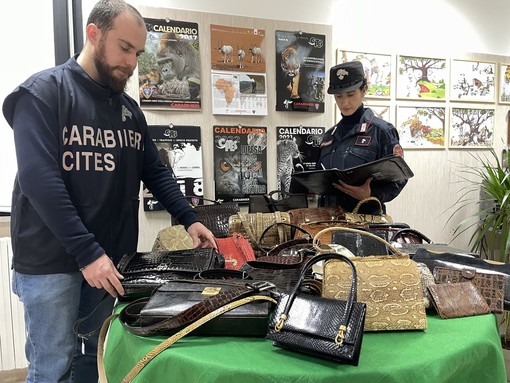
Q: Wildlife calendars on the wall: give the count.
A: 6